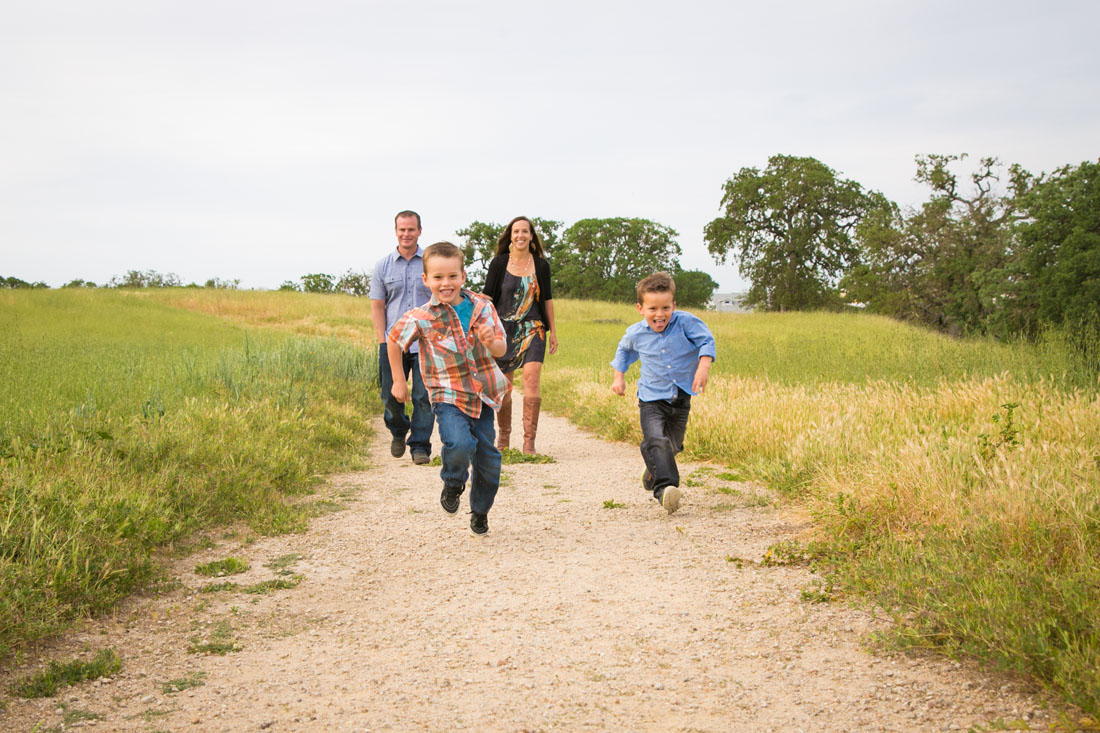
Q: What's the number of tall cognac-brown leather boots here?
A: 2